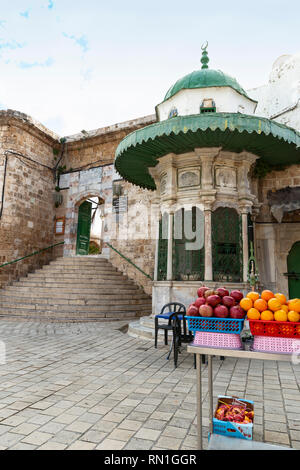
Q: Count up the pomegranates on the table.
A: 11